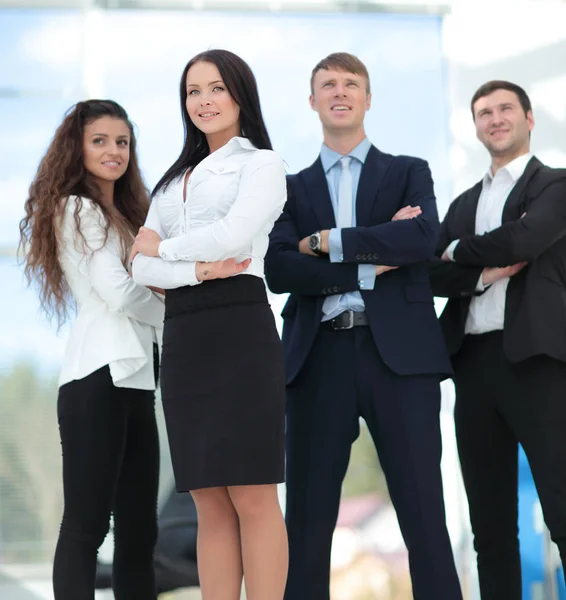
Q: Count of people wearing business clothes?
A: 4